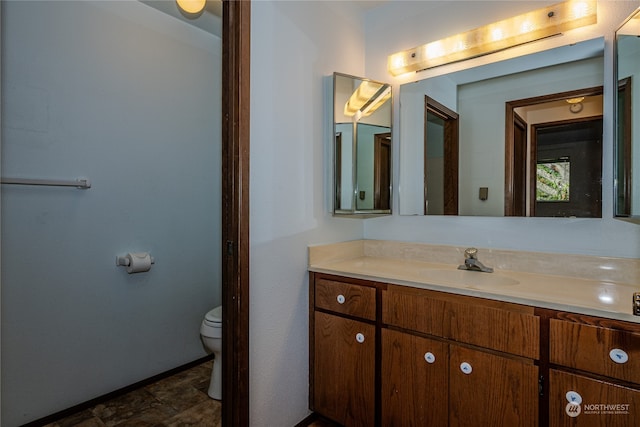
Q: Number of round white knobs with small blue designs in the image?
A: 6